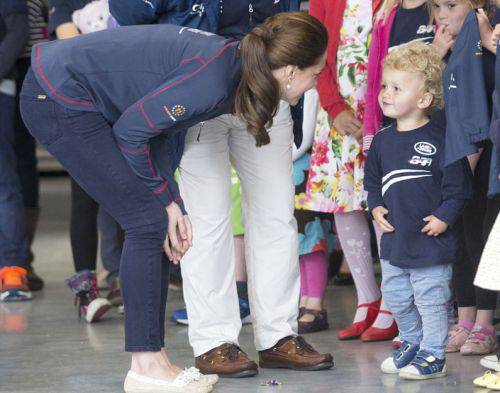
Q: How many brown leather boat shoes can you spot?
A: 2